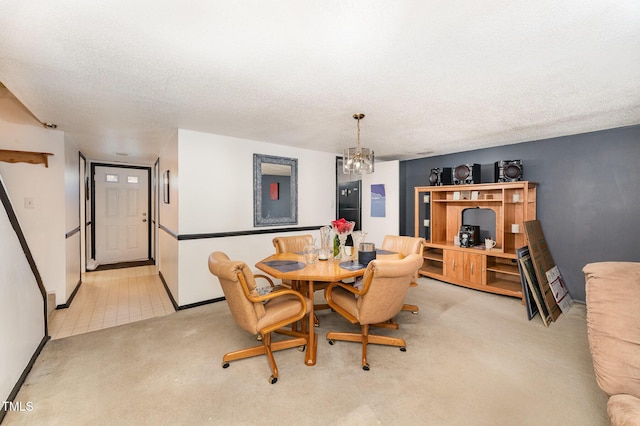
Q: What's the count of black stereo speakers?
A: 3